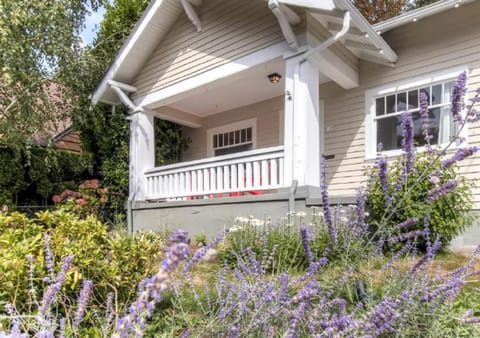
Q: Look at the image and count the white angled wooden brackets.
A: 3